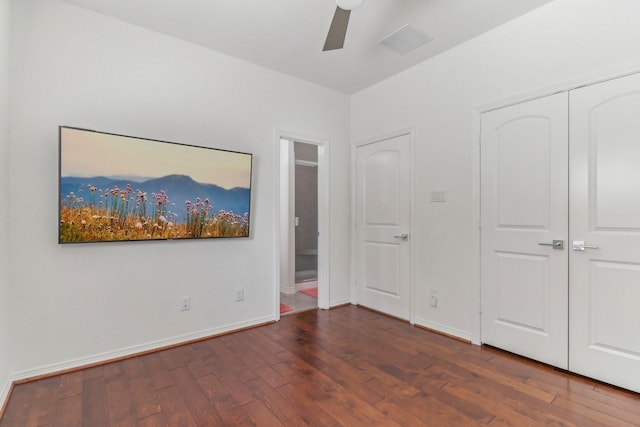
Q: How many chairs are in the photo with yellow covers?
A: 0